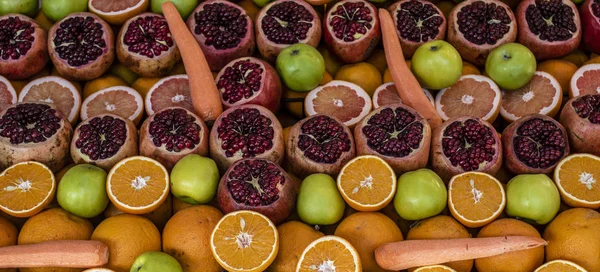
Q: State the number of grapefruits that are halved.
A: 10